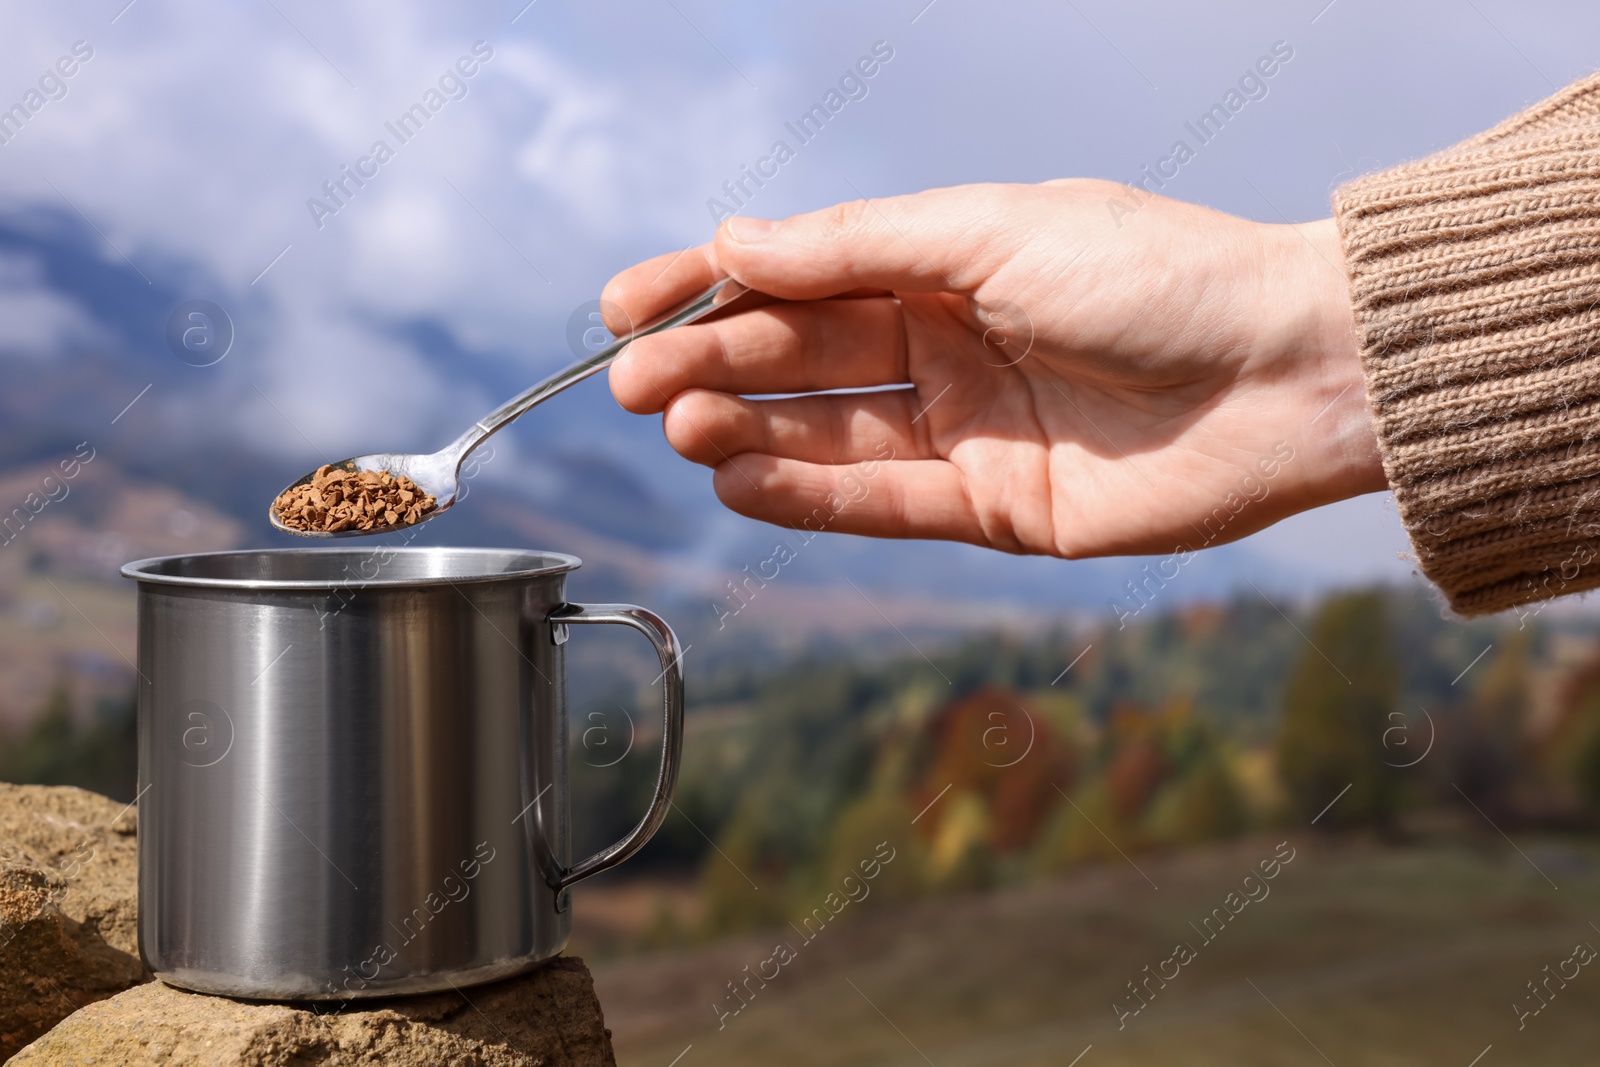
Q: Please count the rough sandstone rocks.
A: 2